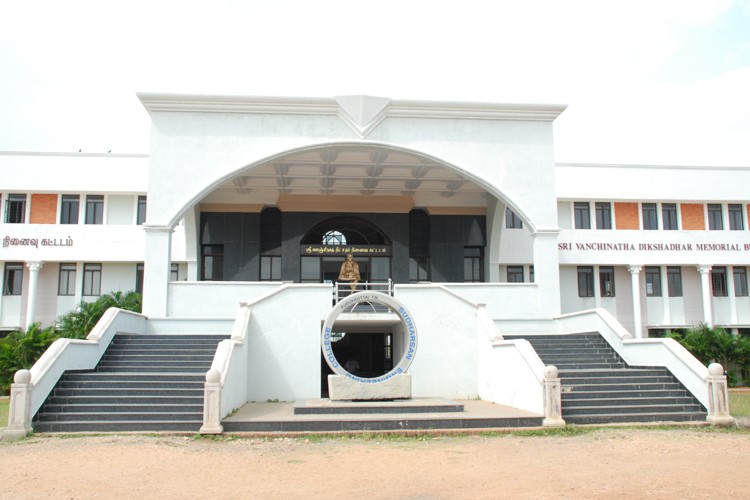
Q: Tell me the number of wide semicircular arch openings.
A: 1